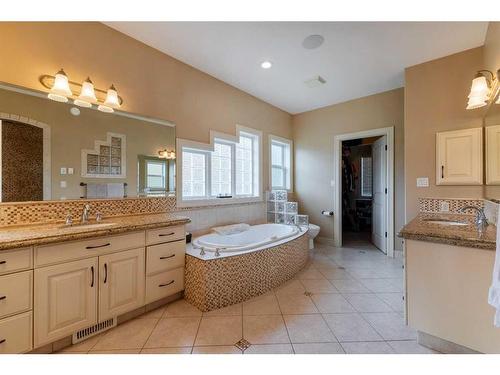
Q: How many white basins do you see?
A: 2